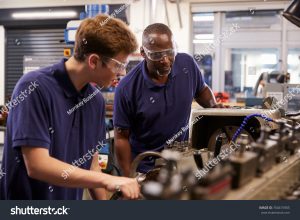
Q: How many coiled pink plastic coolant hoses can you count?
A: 0